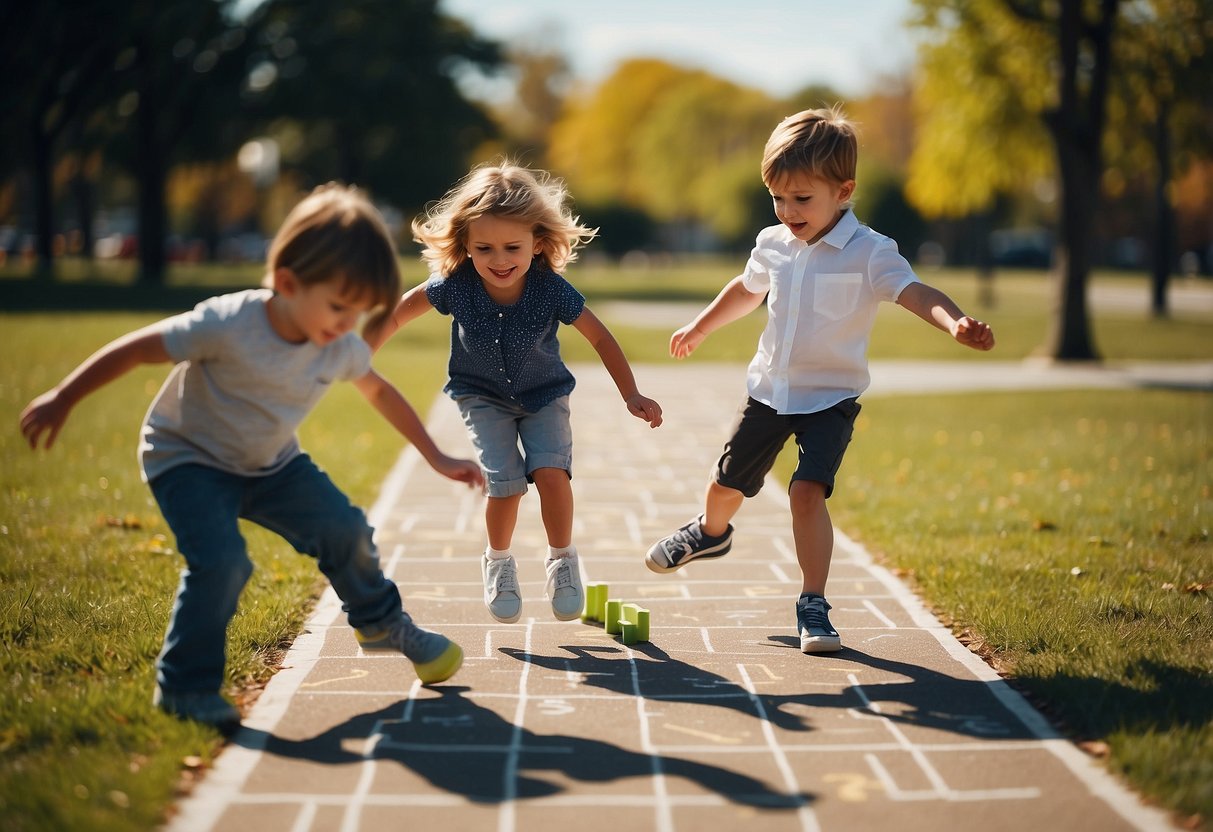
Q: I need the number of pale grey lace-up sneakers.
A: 2